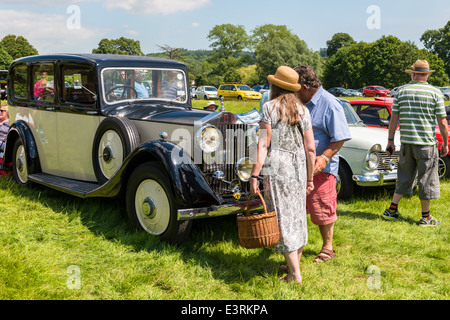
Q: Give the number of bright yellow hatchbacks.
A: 1